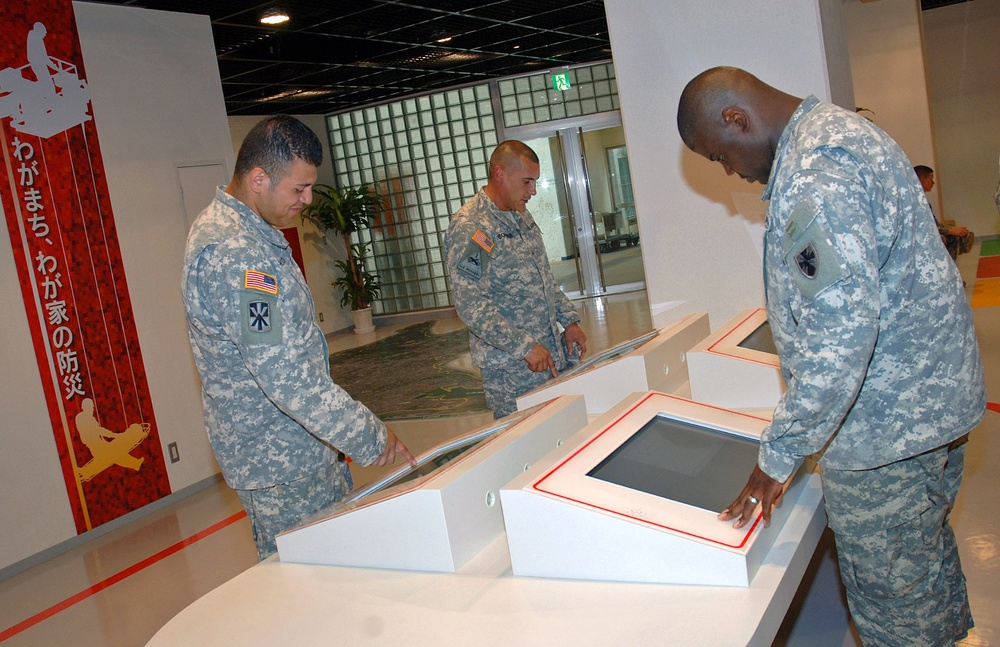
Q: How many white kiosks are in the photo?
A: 4